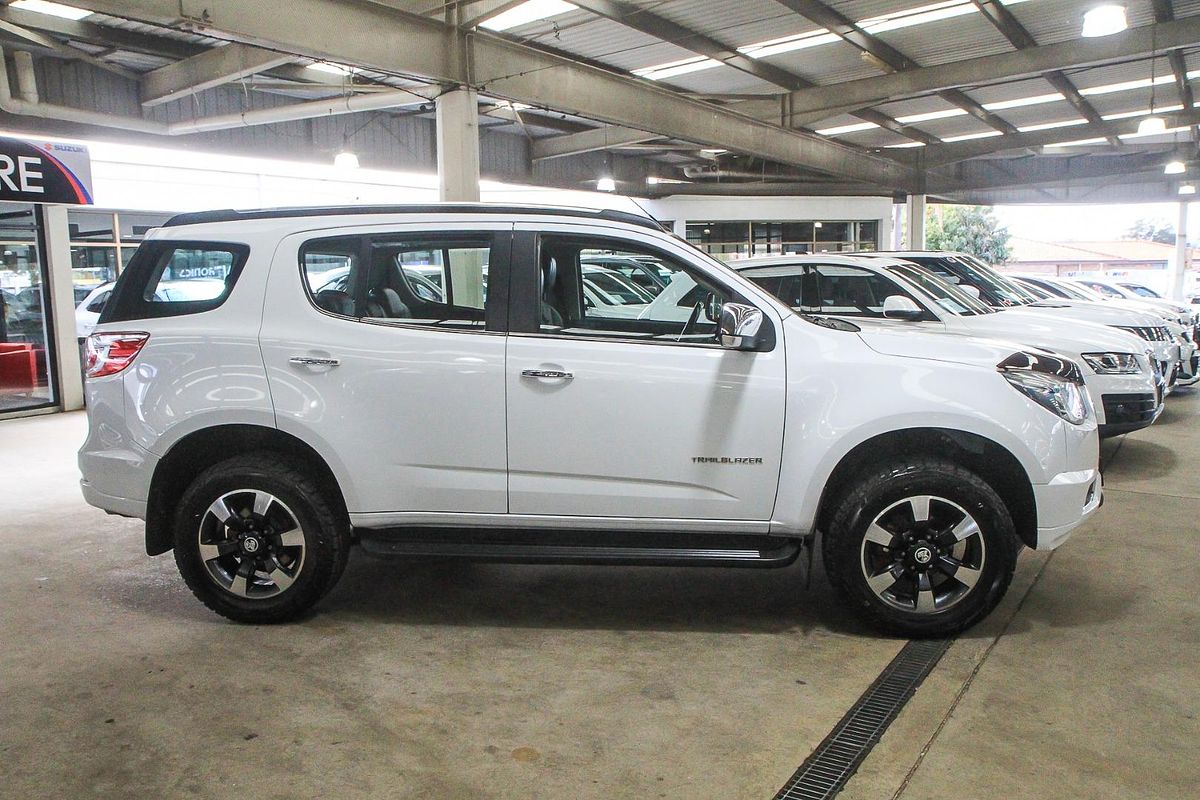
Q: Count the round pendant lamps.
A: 6